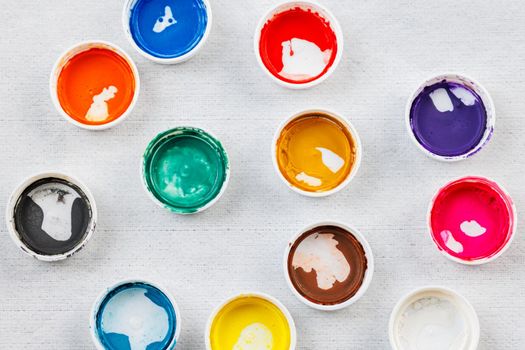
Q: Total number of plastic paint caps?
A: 12